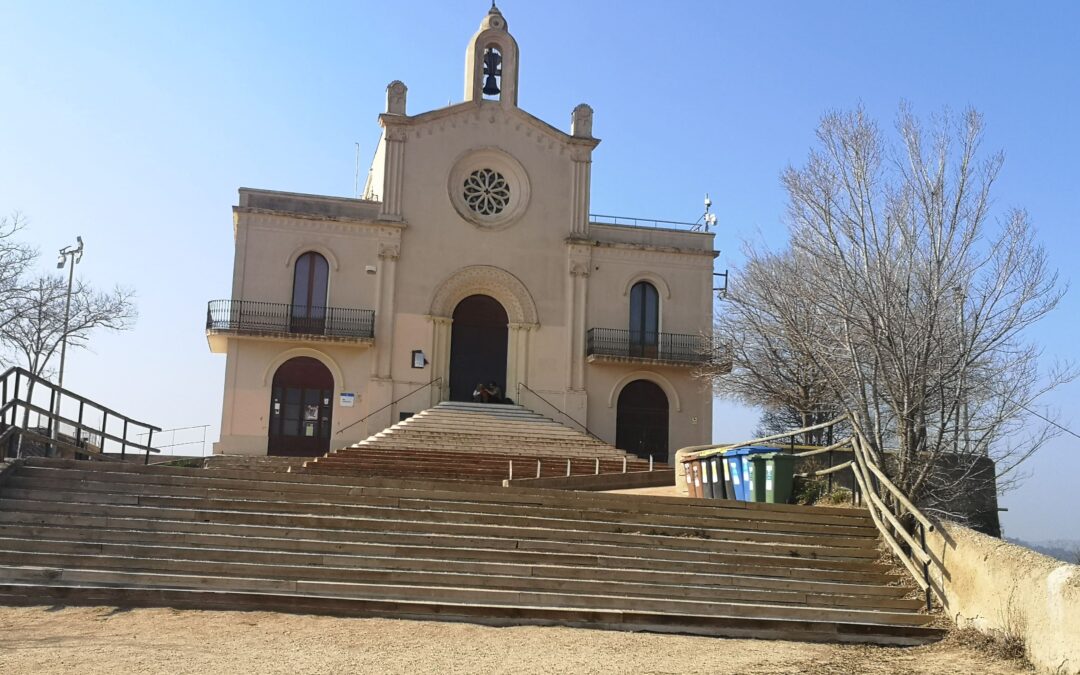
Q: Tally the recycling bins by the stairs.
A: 9